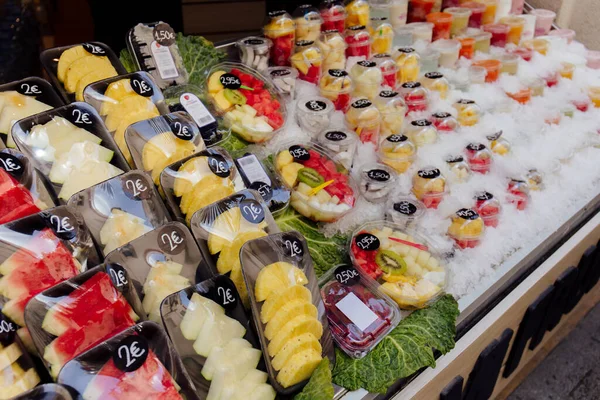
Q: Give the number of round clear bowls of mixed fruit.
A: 3